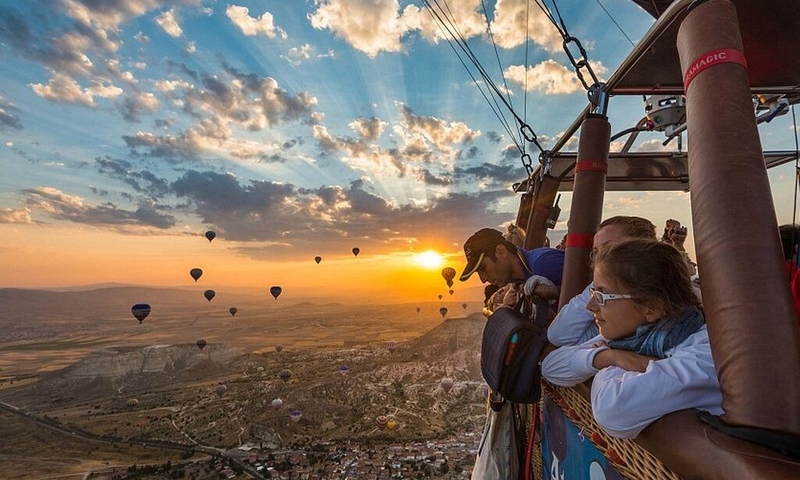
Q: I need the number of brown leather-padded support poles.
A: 4